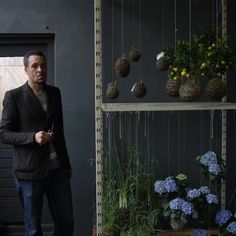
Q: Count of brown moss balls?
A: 8